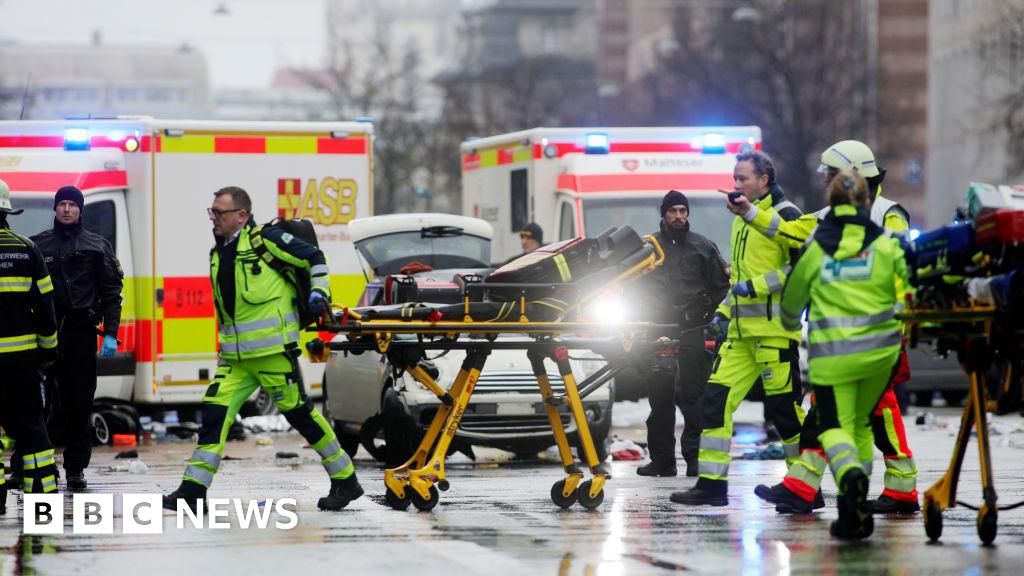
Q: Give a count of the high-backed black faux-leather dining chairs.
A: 0